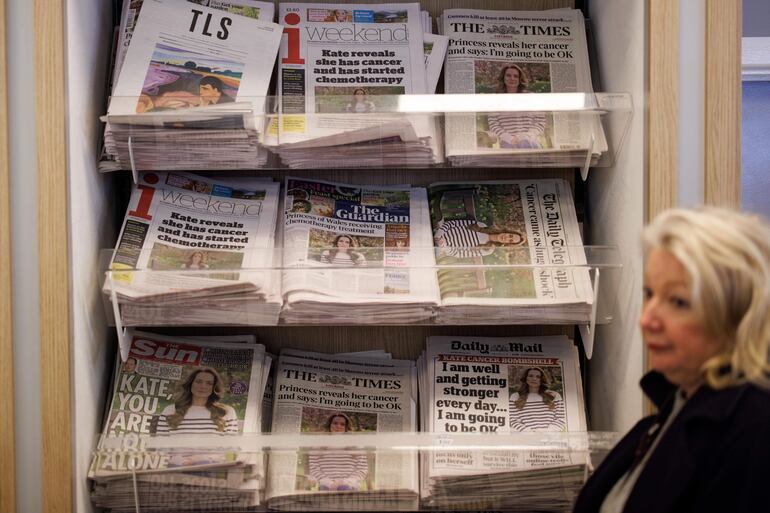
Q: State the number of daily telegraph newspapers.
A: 1